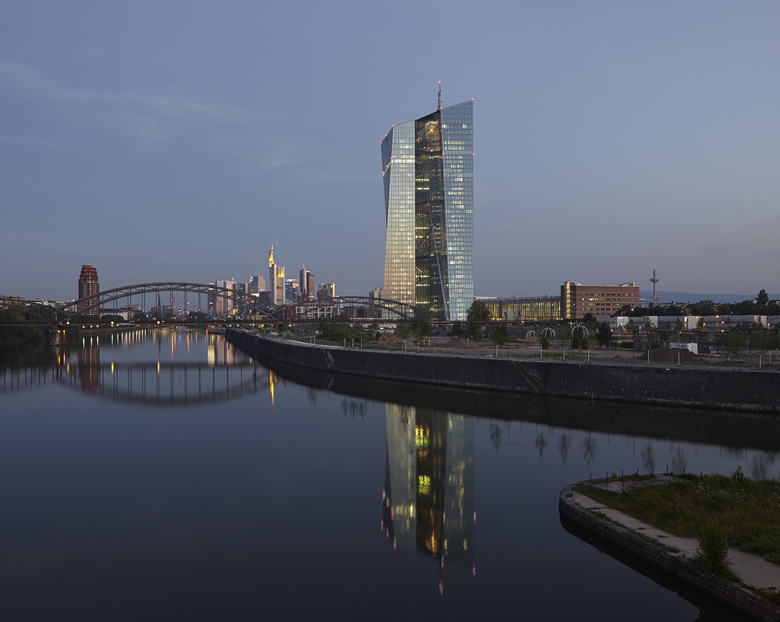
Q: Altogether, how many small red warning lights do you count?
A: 11